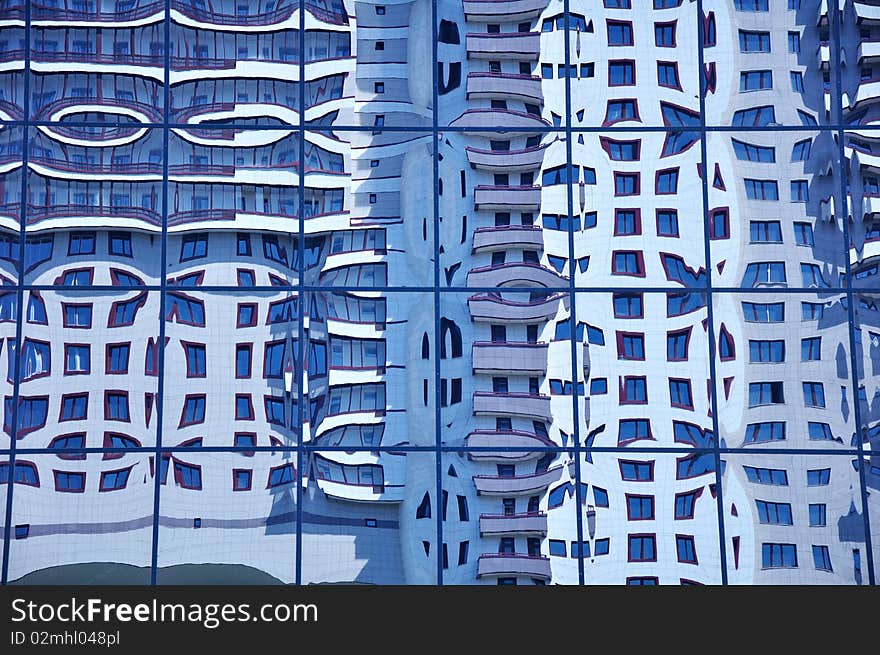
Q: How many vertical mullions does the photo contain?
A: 7